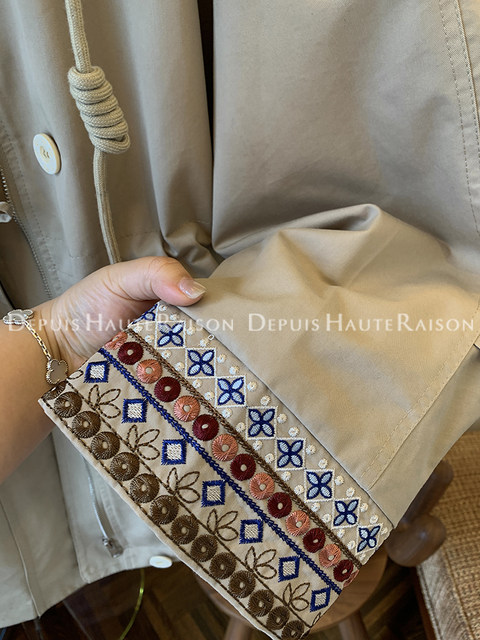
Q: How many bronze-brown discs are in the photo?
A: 14